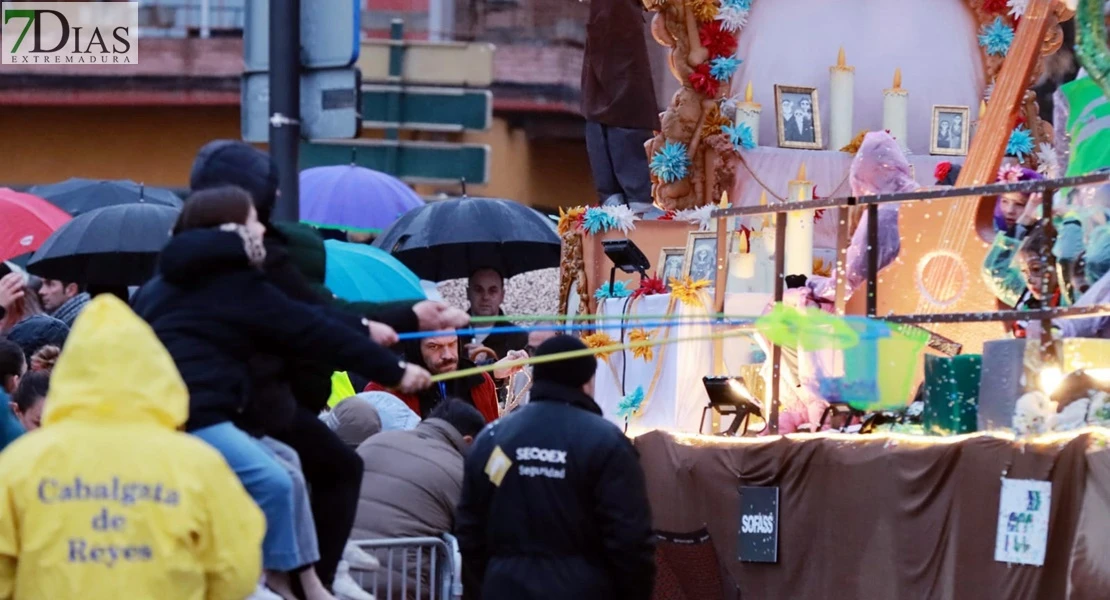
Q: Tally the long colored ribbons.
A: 3